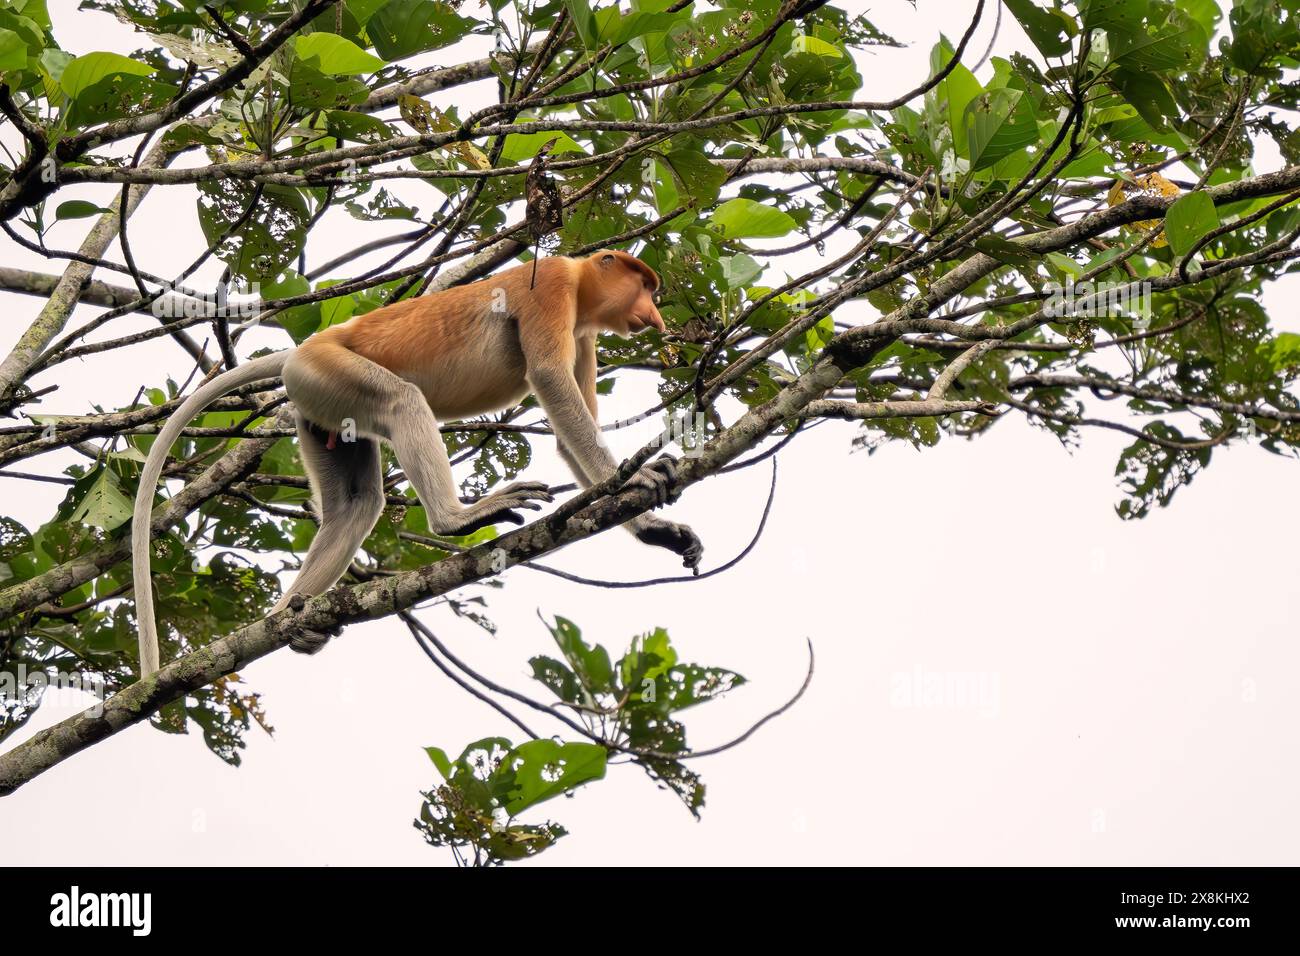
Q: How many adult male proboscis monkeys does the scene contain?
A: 1